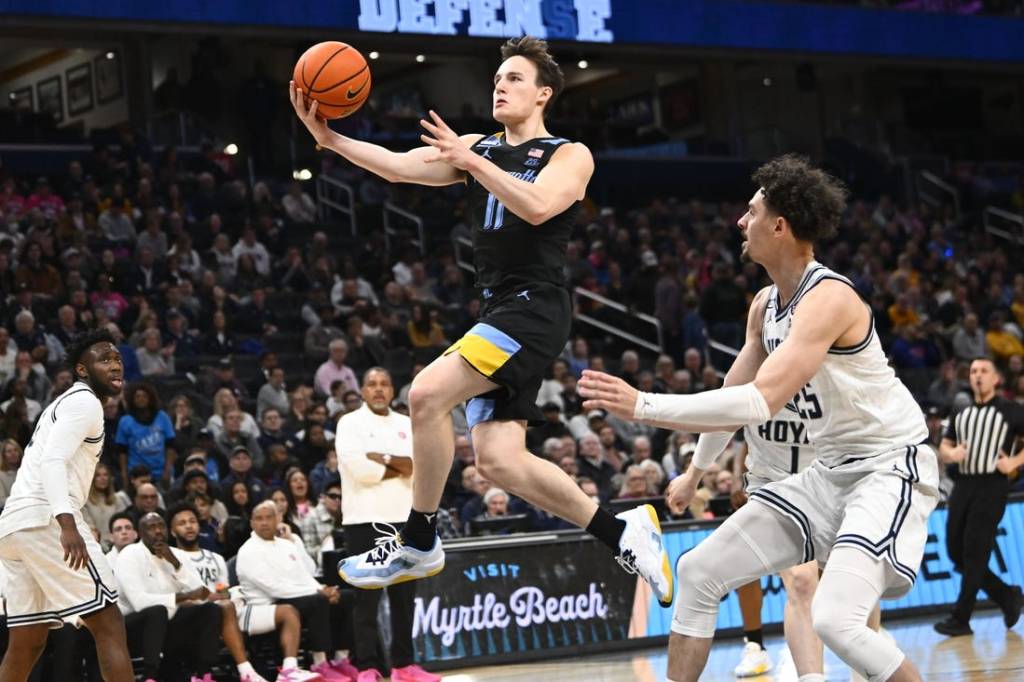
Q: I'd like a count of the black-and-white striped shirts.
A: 1